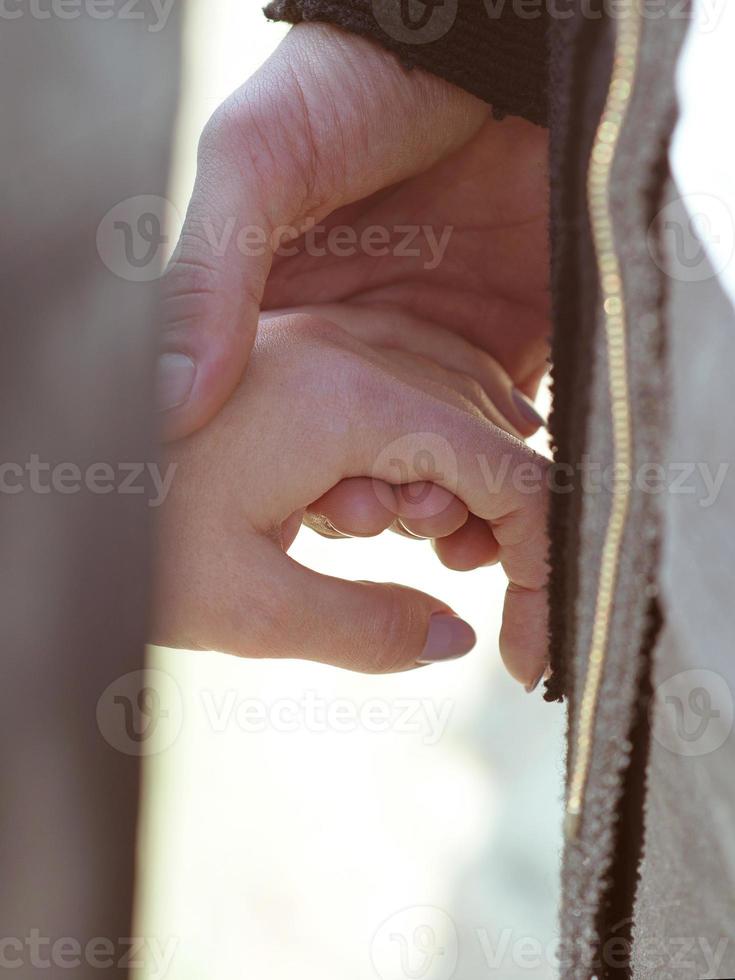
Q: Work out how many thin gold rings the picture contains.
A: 0